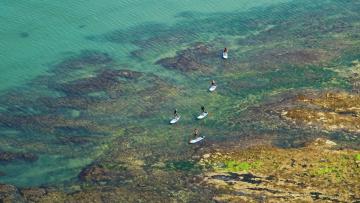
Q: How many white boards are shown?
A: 5